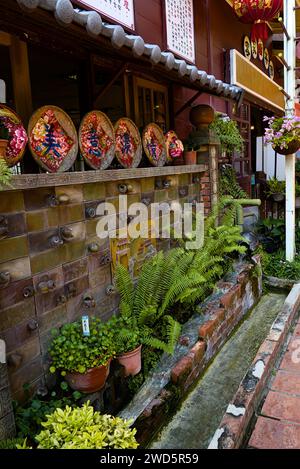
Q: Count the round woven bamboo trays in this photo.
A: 6